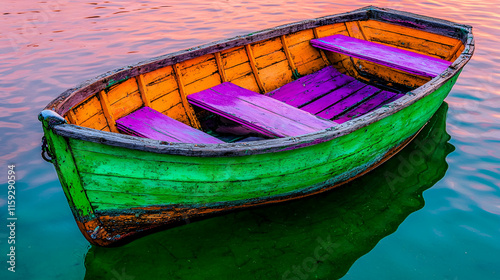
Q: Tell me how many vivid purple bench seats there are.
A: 3